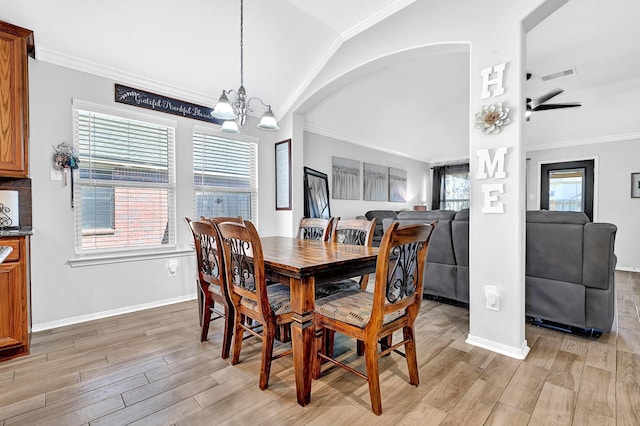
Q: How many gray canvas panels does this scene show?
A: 3